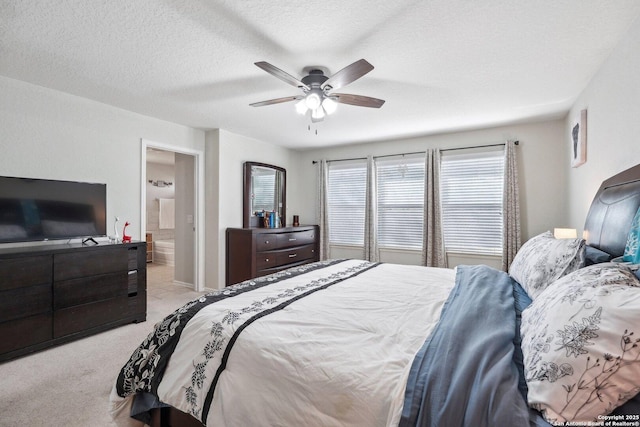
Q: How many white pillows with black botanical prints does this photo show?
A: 2